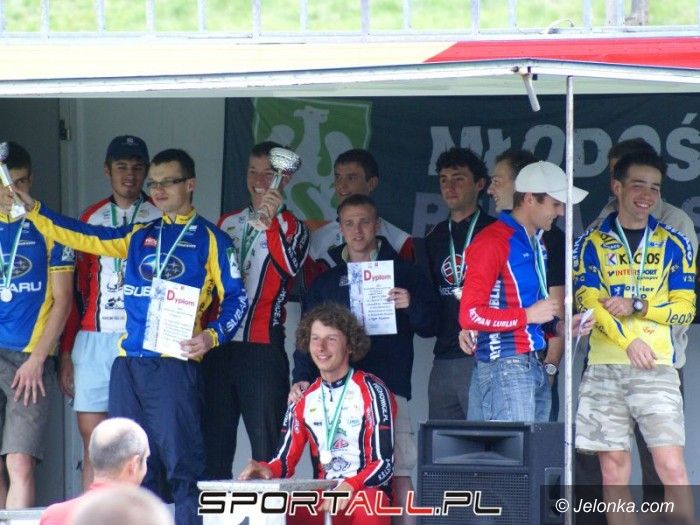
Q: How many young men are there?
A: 12